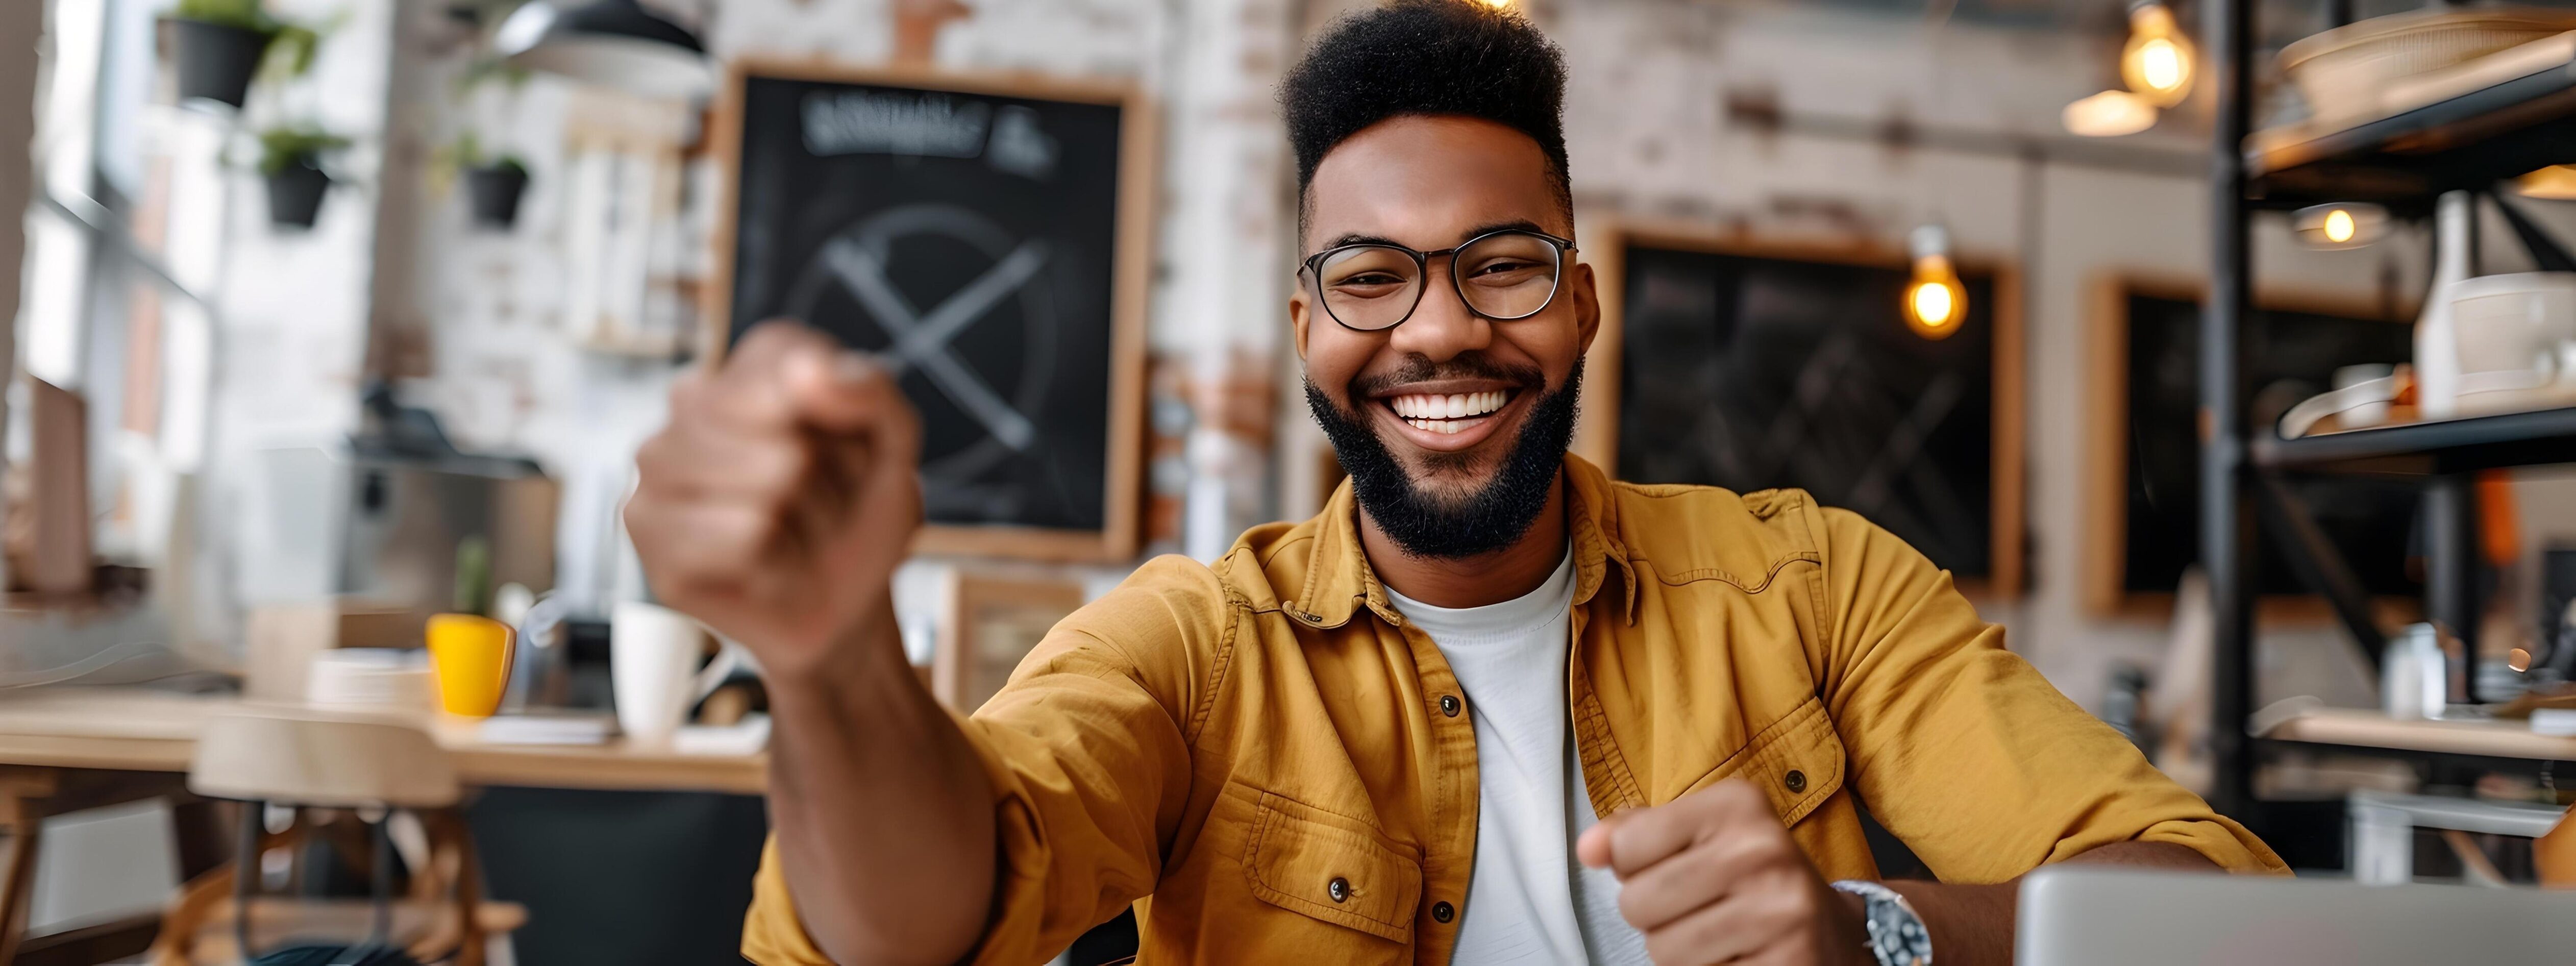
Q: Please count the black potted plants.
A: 3